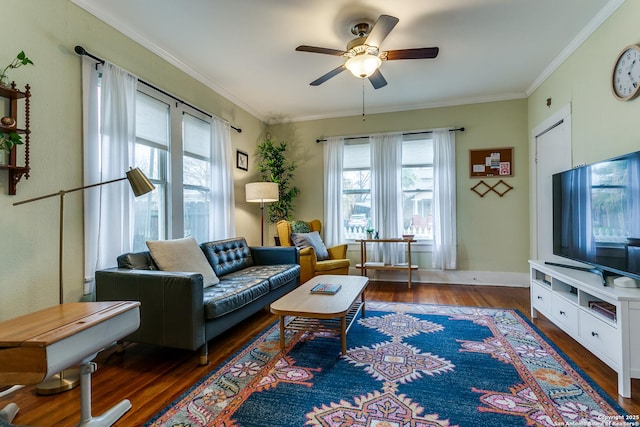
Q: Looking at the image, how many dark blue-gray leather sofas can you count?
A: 1